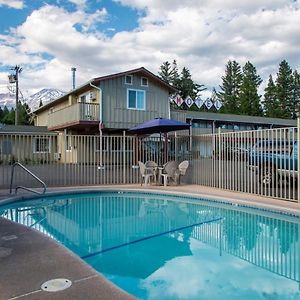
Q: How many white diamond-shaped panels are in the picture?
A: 5